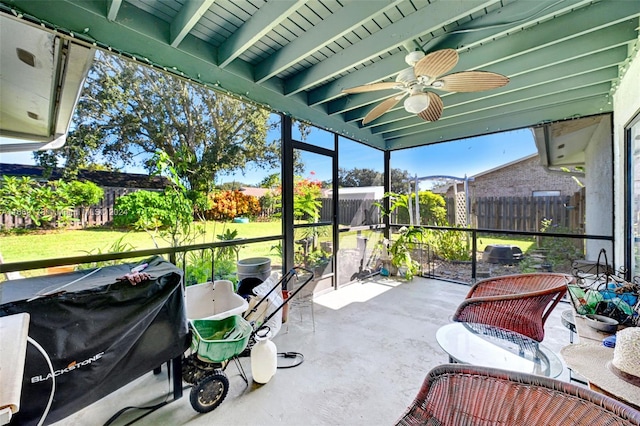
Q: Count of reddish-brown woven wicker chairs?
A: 2